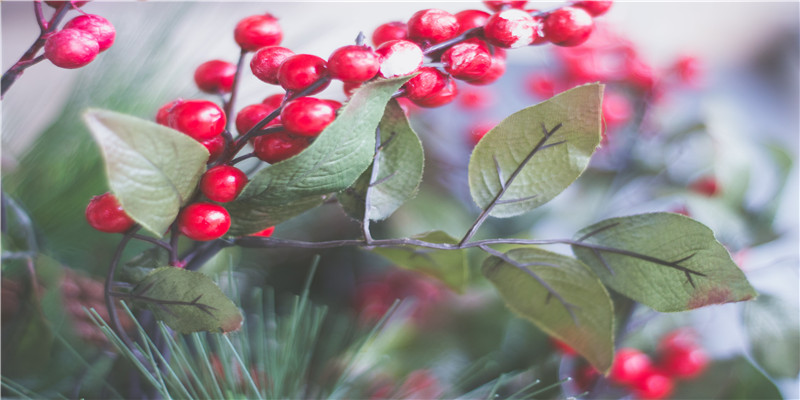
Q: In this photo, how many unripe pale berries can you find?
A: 0